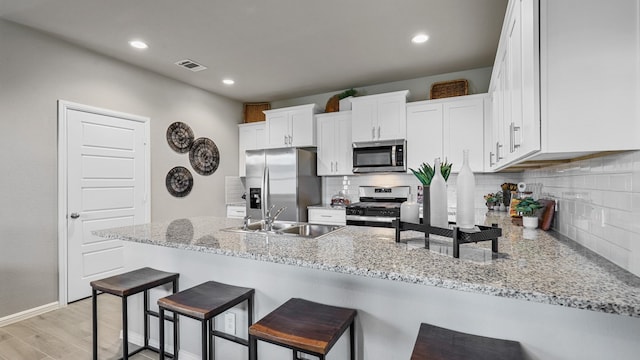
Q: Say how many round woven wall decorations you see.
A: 3